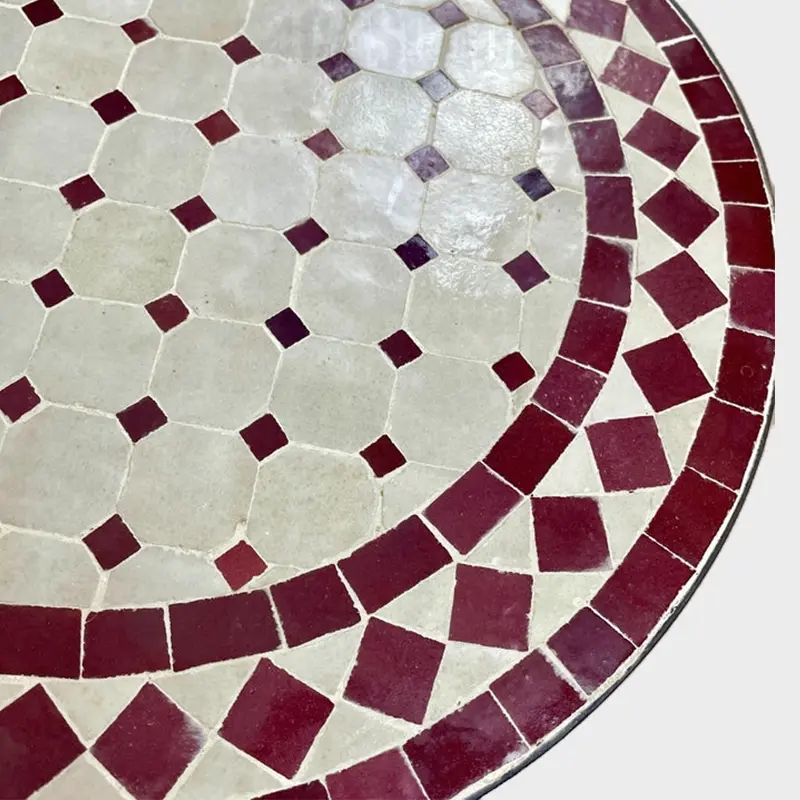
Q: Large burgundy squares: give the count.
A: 13